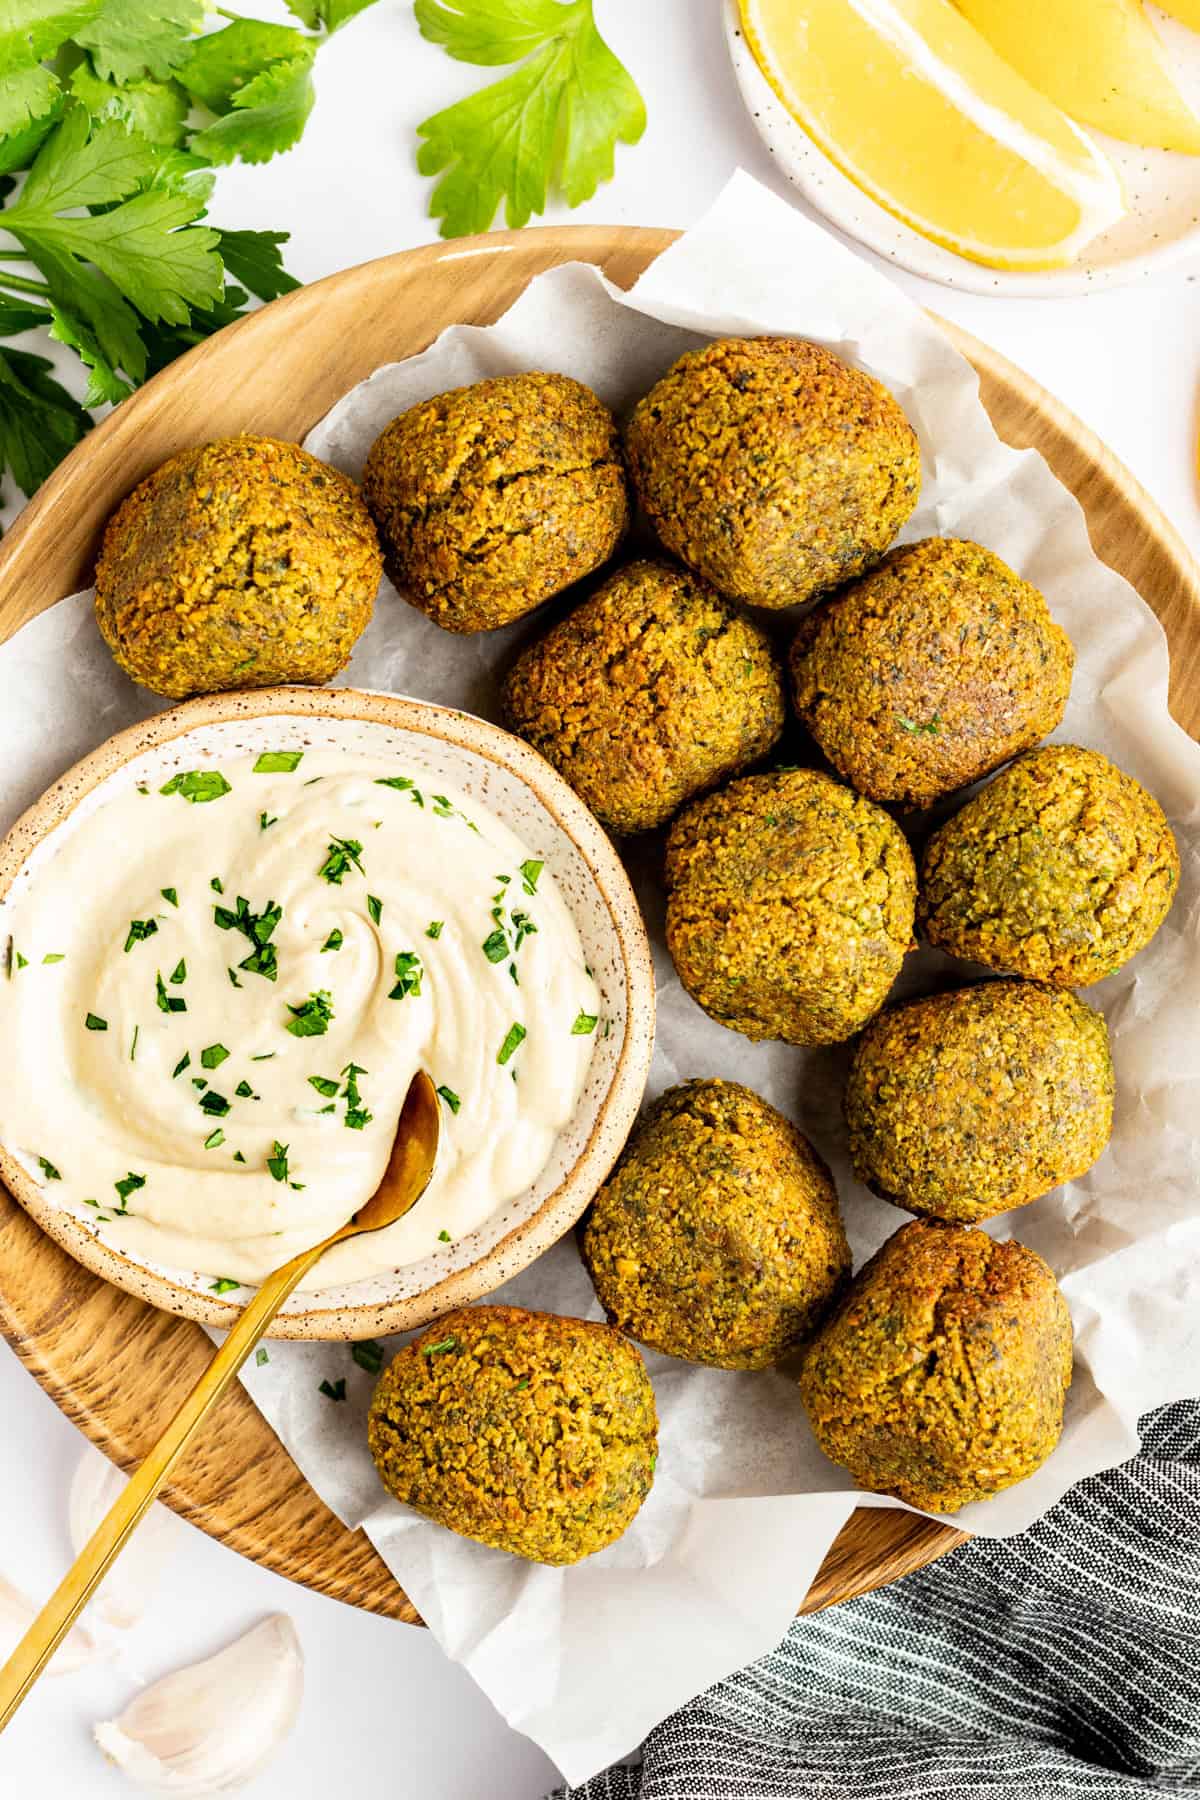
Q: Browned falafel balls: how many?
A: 11